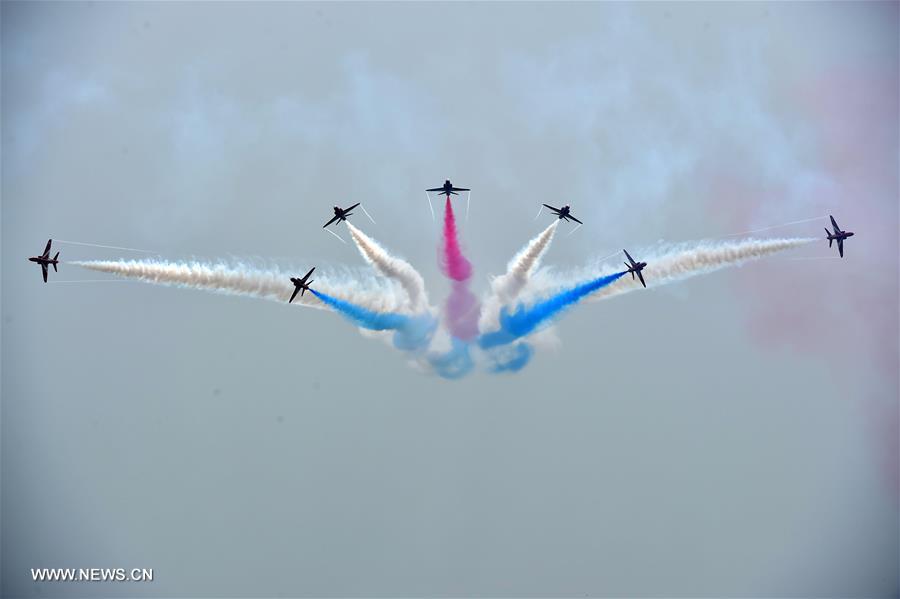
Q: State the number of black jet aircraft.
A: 7